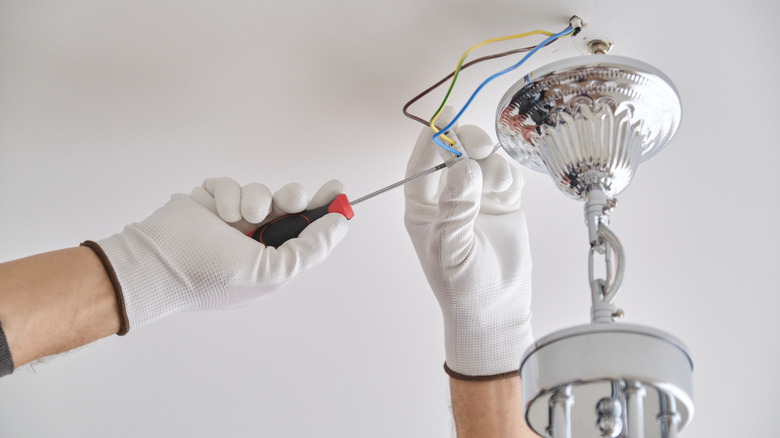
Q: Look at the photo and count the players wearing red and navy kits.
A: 0